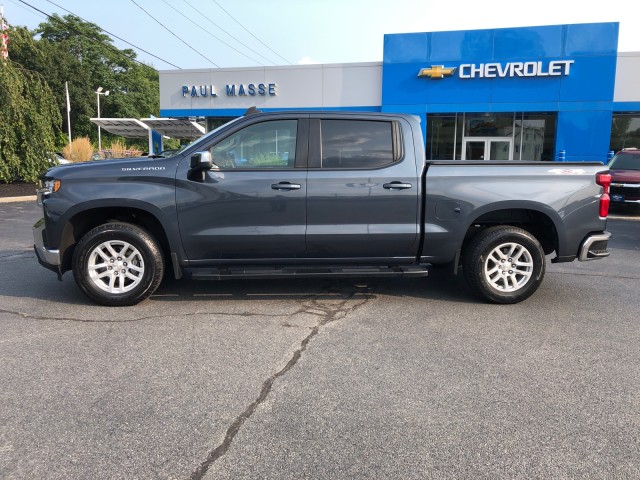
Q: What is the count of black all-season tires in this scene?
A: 2